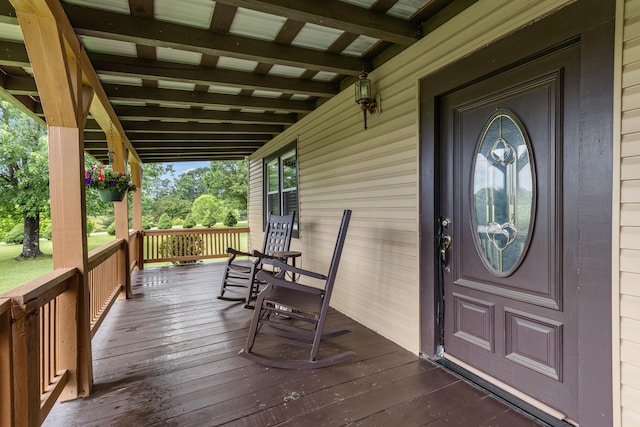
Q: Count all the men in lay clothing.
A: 0